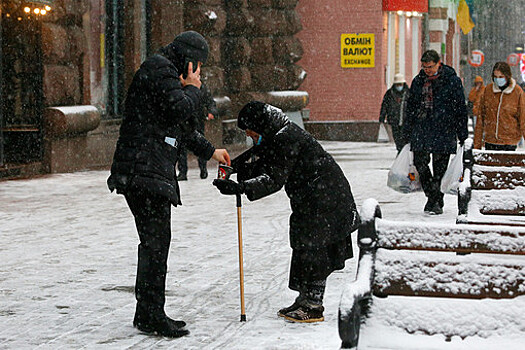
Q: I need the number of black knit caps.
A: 1